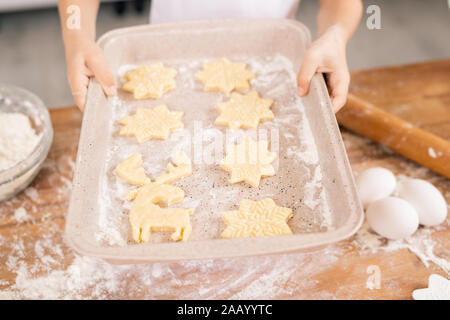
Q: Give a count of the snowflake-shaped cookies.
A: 6